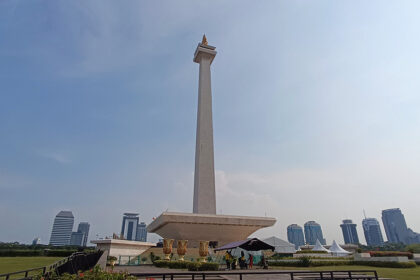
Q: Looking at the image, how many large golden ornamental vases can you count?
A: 3